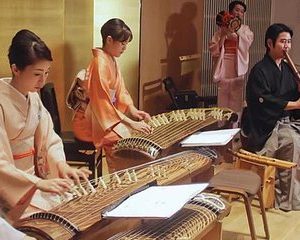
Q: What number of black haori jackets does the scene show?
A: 1